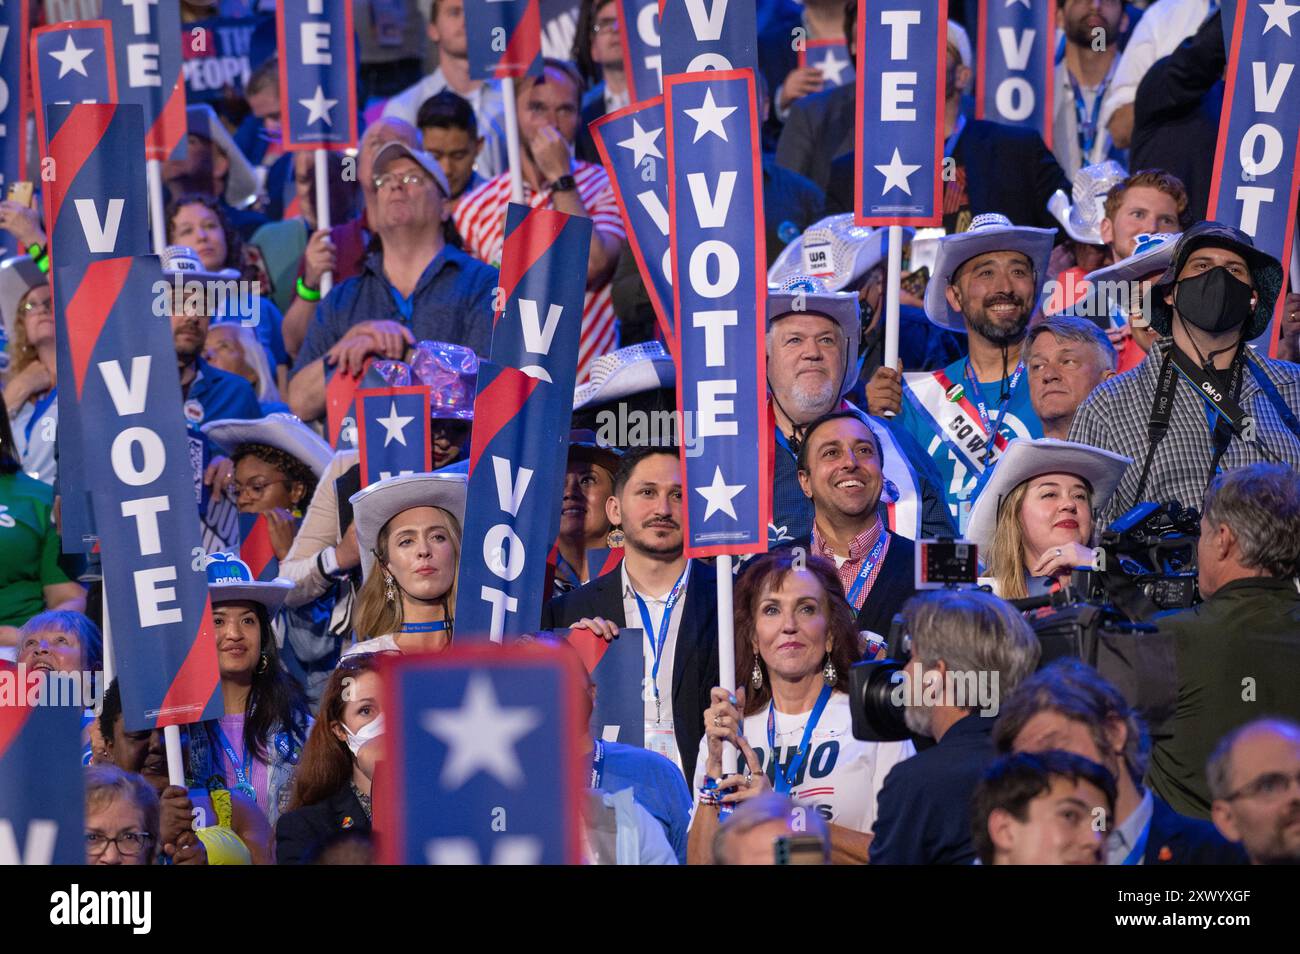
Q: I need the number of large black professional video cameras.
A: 2